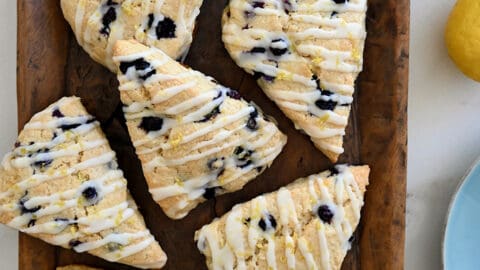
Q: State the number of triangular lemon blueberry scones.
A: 5